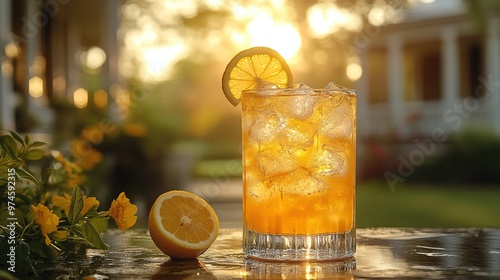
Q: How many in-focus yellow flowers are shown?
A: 3